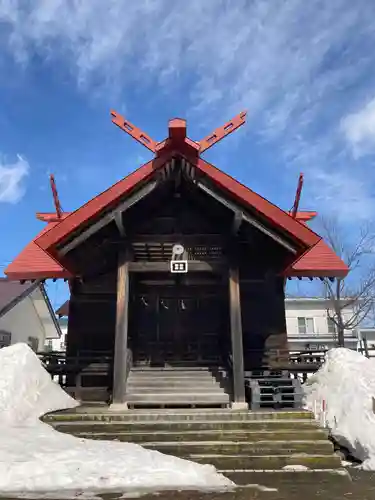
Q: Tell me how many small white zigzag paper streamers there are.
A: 3